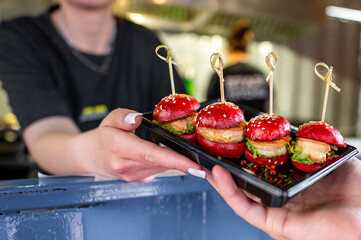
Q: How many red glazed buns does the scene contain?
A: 4